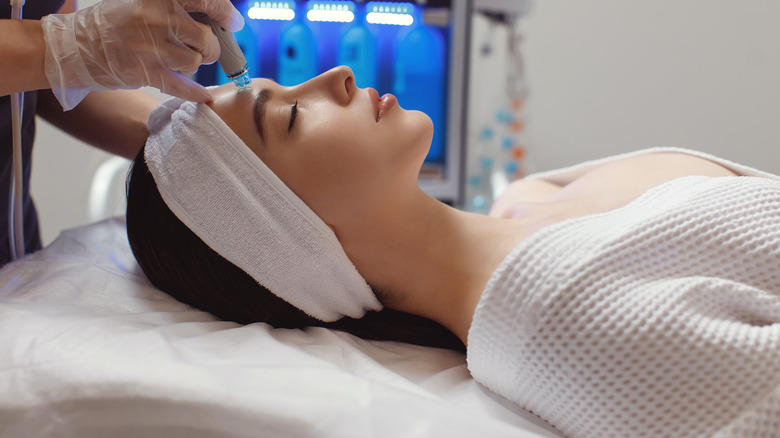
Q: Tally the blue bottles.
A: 4